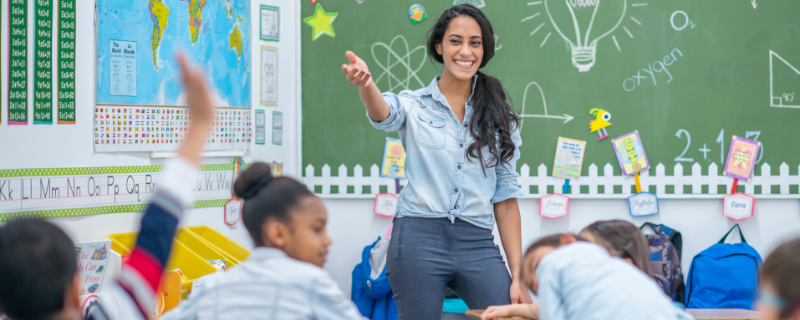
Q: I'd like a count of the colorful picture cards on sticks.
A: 4